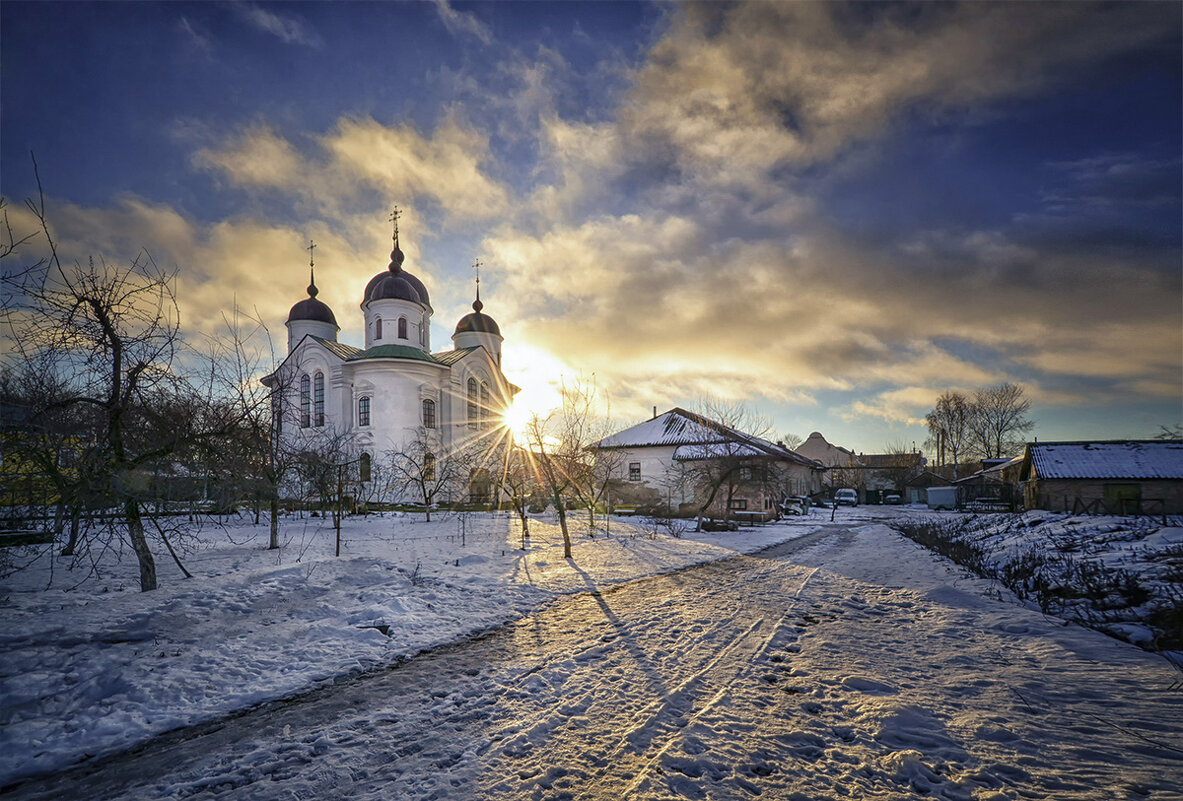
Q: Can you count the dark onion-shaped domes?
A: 3